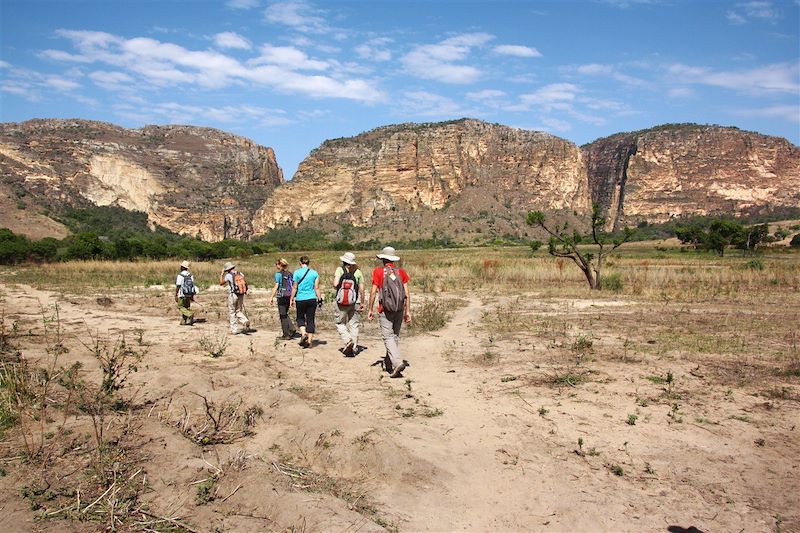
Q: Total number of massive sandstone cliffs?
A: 3